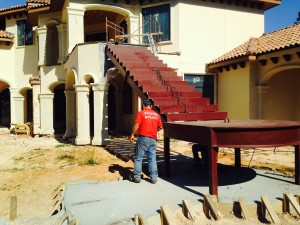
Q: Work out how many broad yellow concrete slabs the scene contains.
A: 0